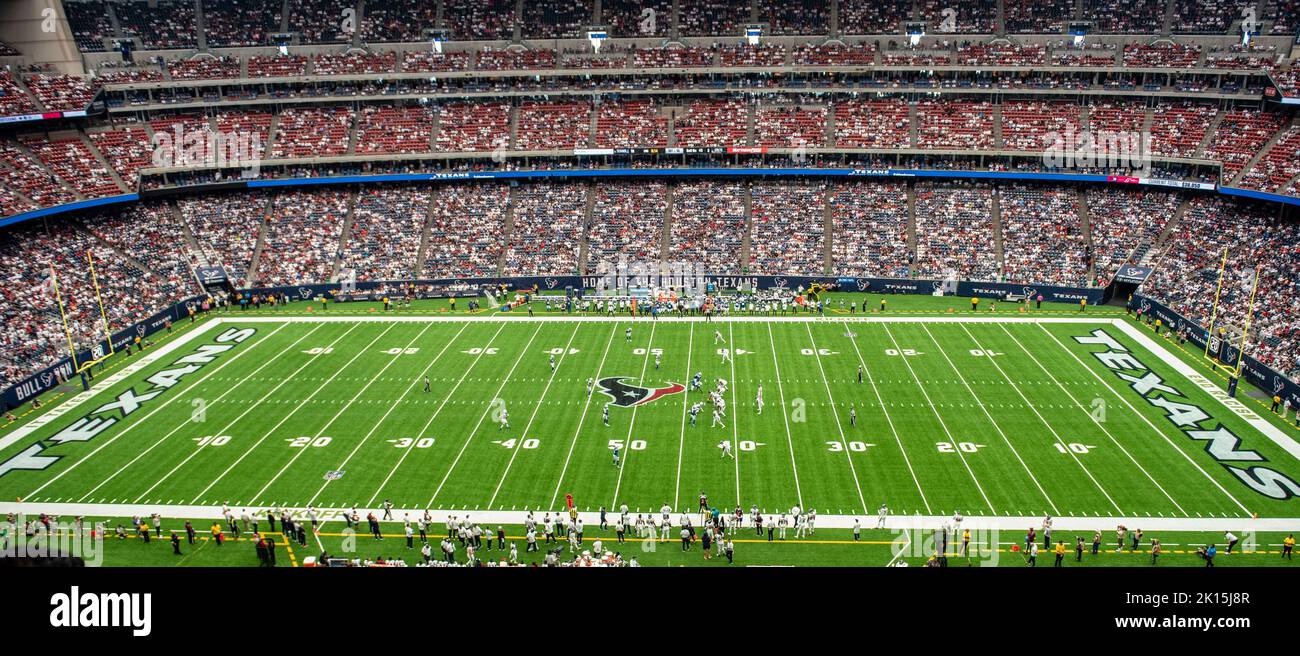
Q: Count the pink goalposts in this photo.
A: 0